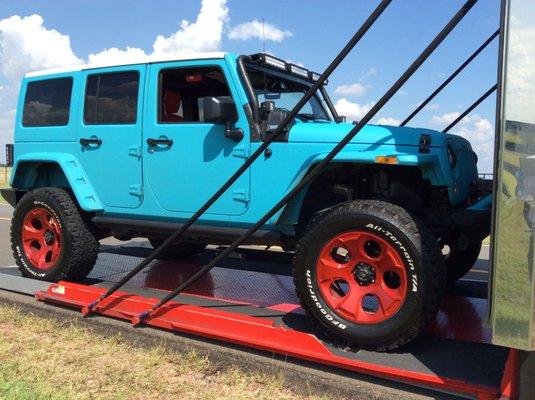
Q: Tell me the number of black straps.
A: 4